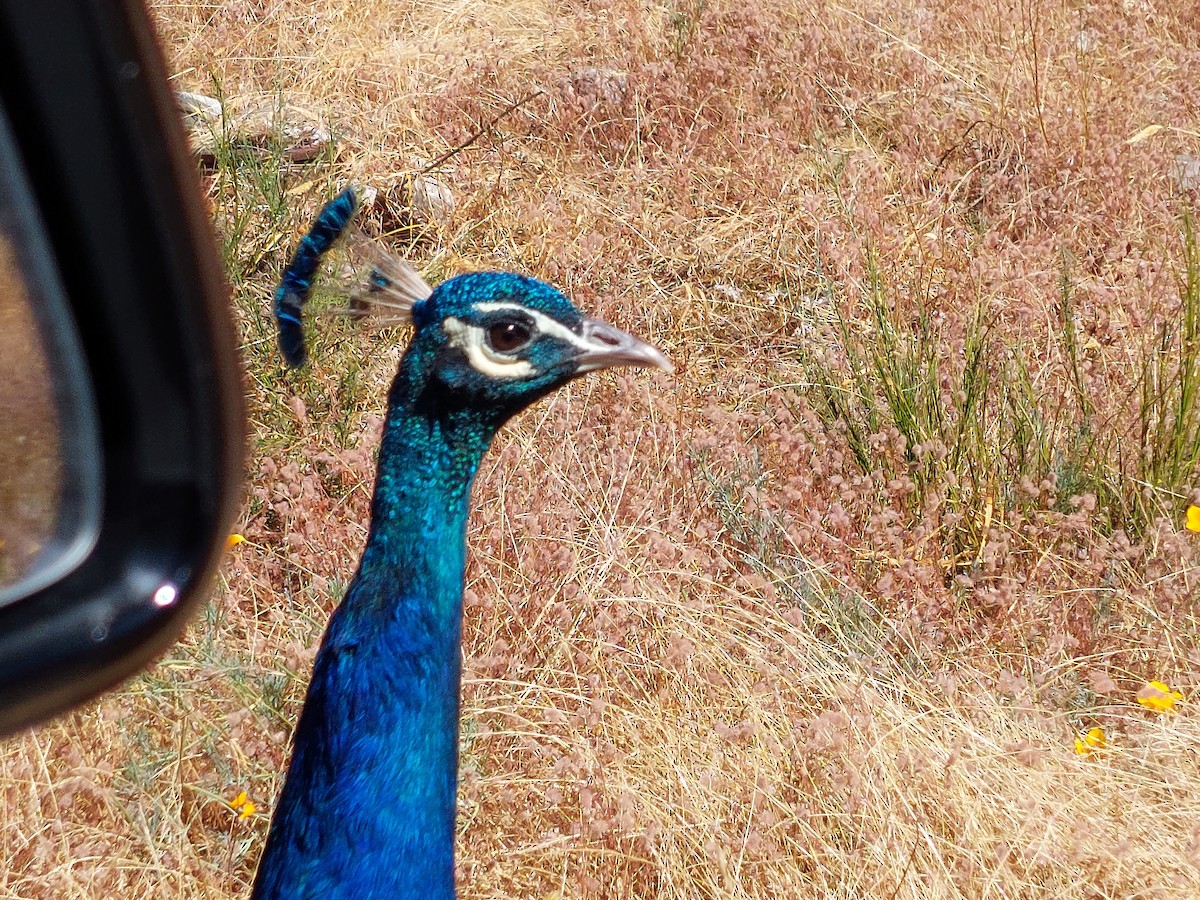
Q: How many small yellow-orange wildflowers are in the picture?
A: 5